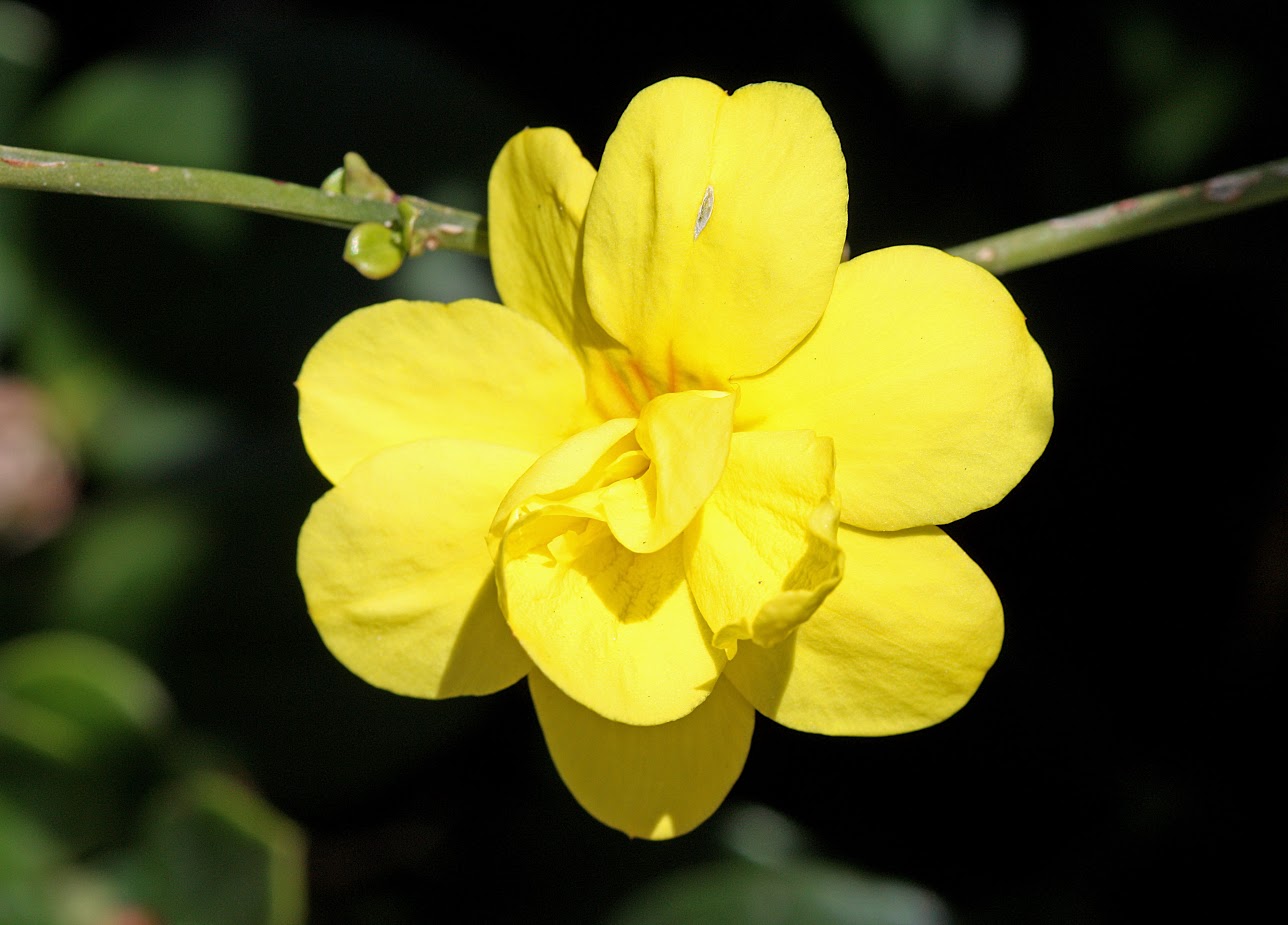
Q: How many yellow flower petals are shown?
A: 11